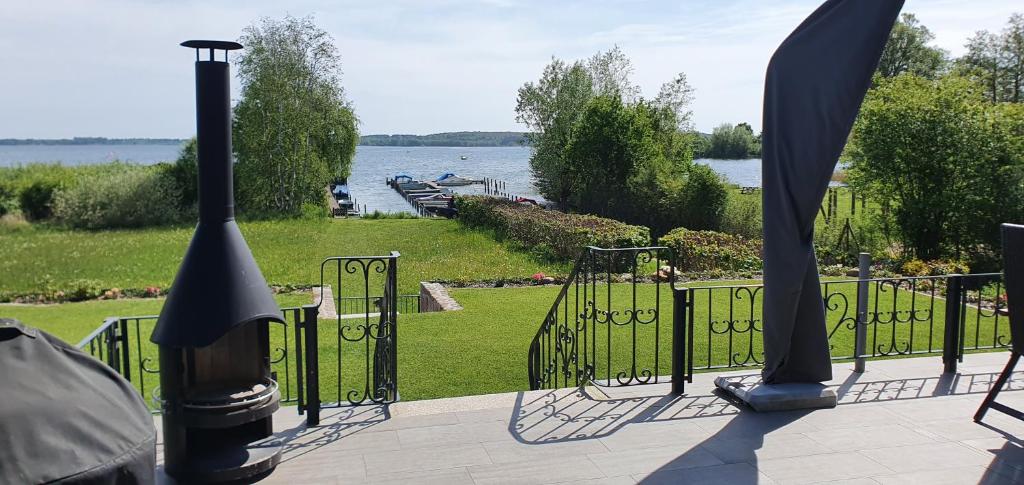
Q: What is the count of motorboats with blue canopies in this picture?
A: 2